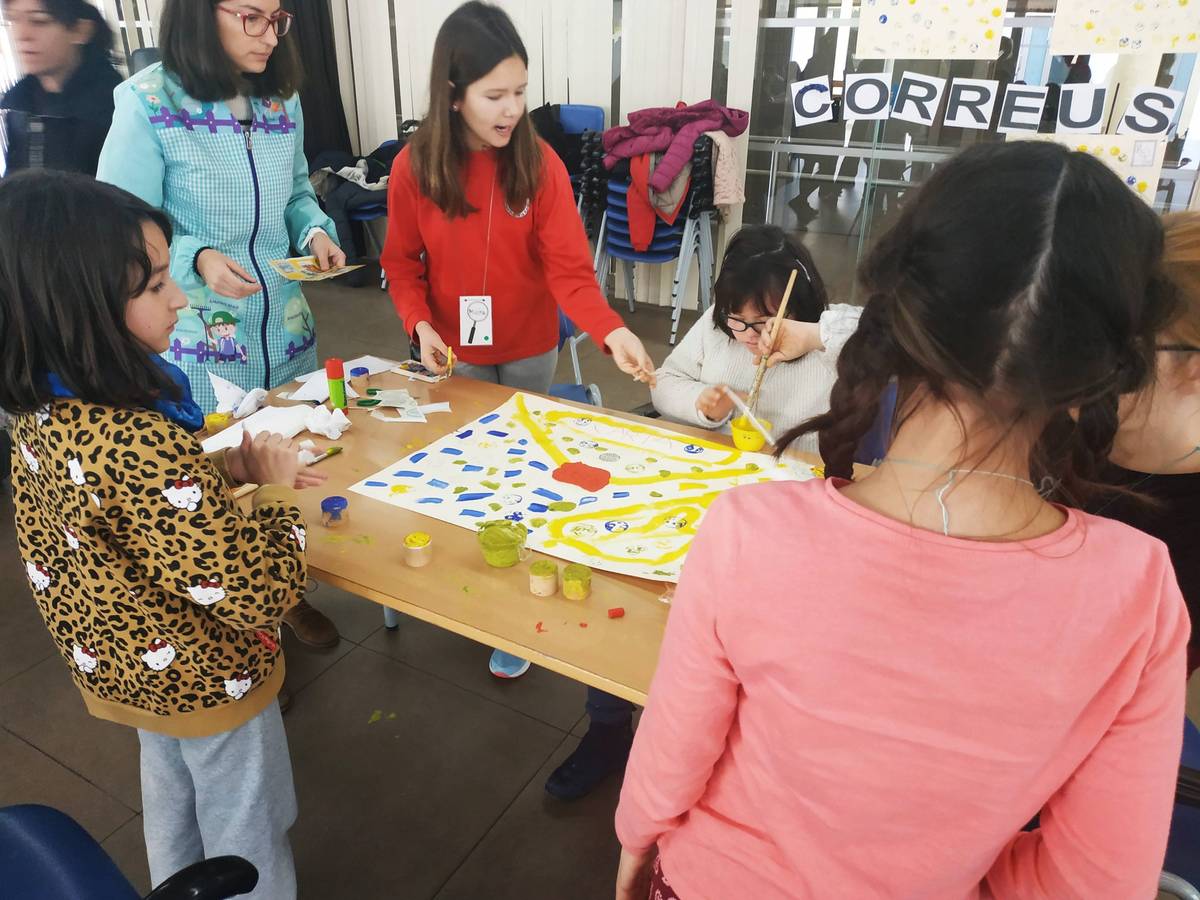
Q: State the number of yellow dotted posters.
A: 3